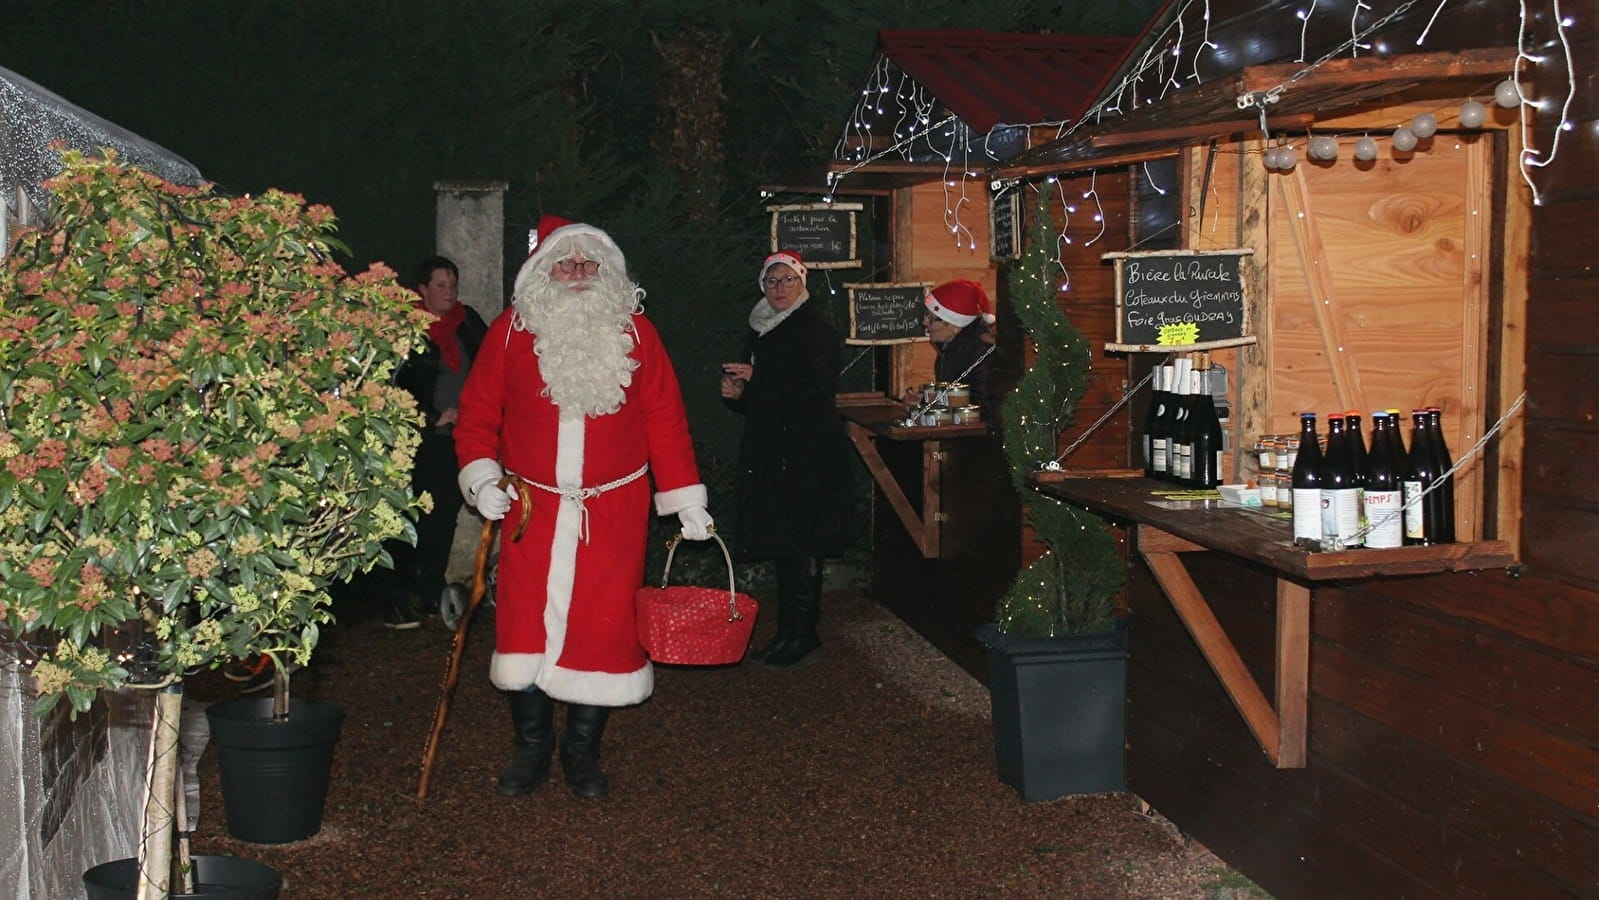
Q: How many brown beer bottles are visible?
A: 7